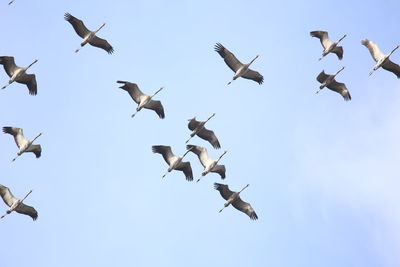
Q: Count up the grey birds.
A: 13